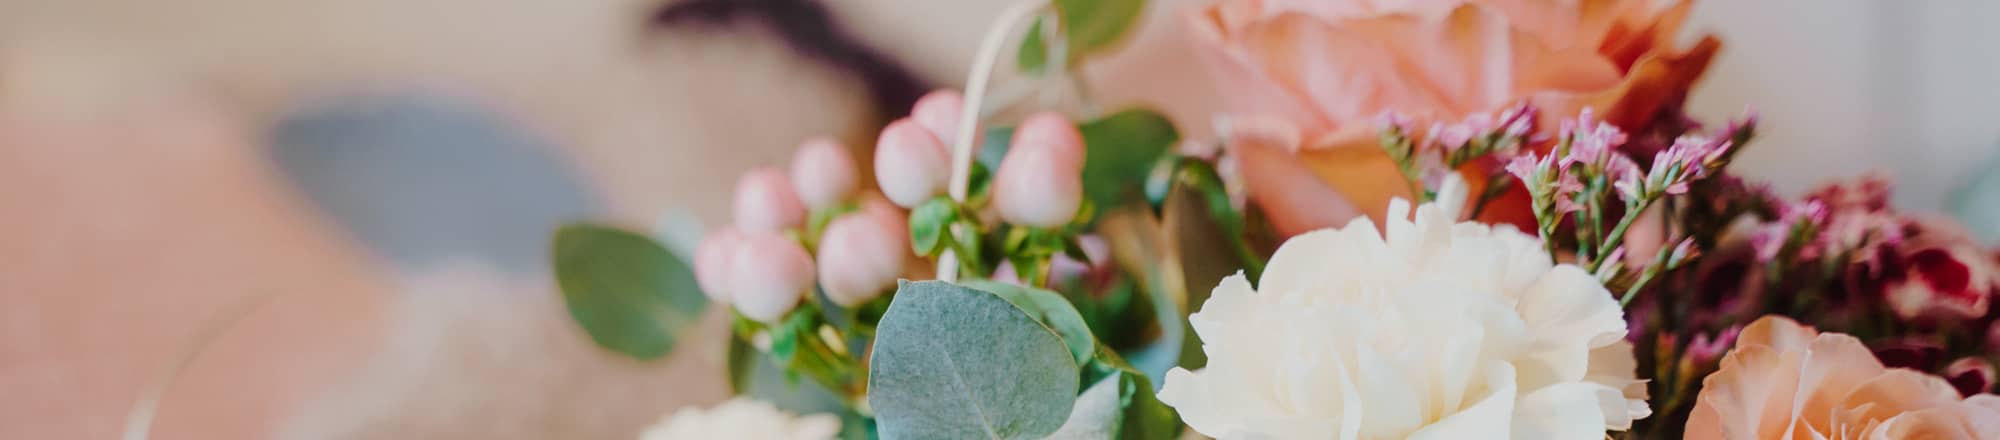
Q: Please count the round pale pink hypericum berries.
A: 10